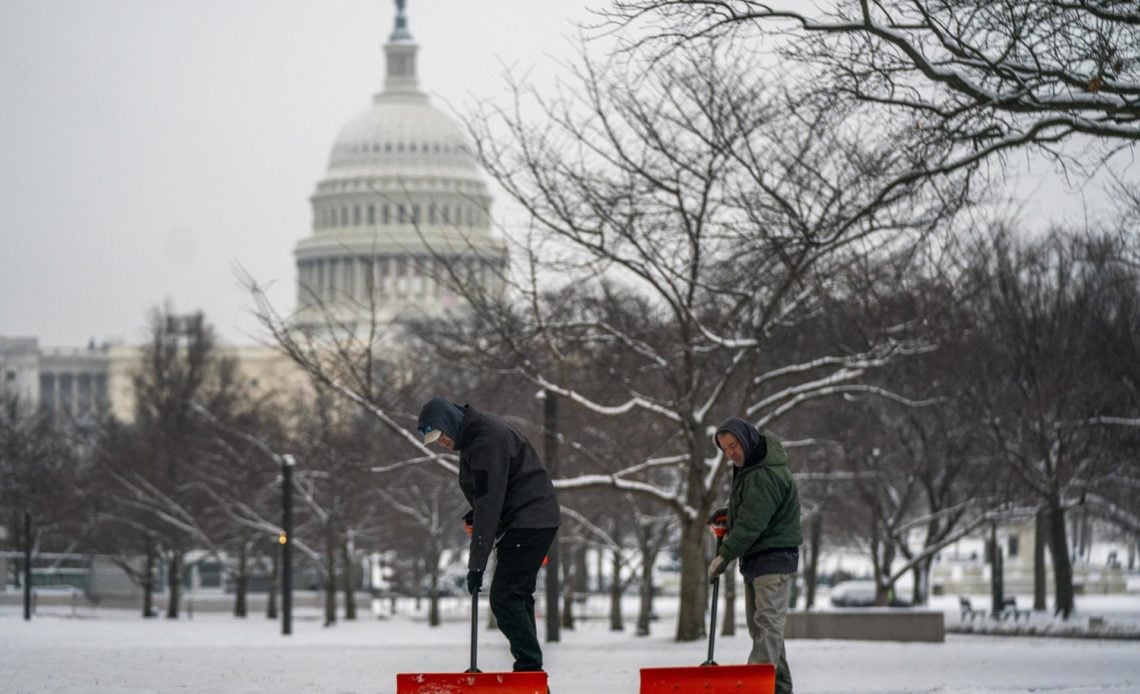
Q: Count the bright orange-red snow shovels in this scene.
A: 2